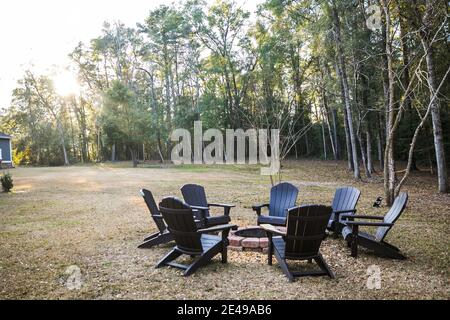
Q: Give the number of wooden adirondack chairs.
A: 7